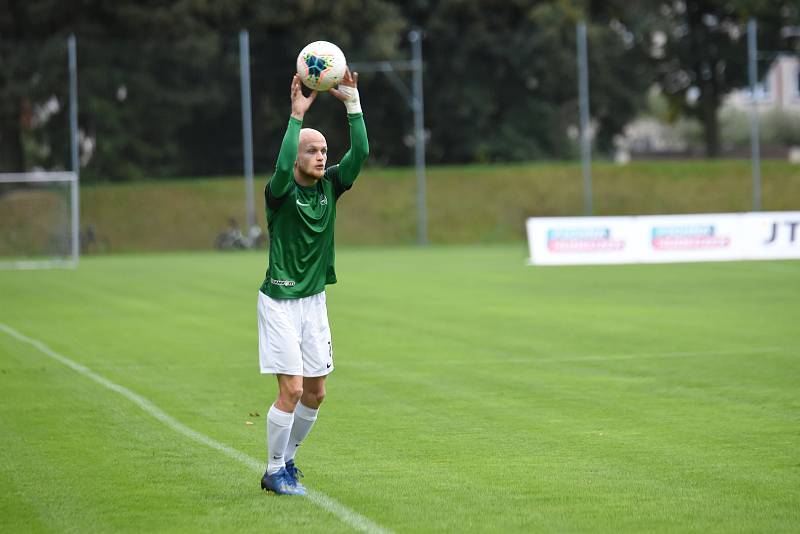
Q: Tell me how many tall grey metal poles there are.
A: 5